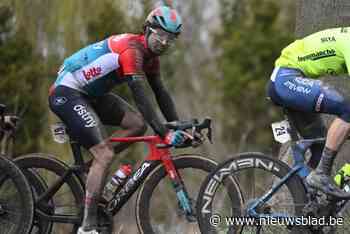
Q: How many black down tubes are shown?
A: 1